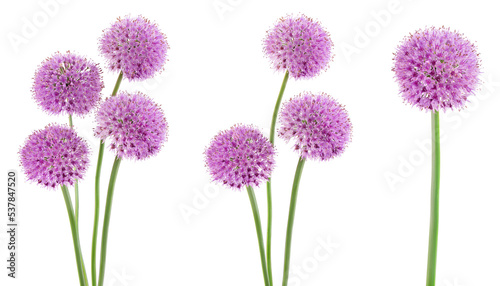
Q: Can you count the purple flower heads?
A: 8